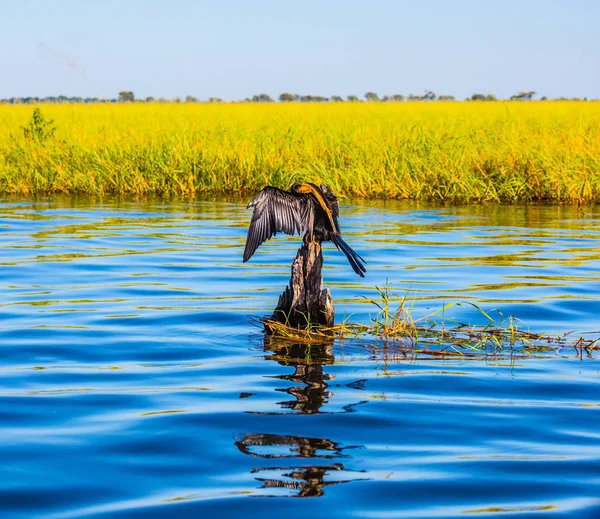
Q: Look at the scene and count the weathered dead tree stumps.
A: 1